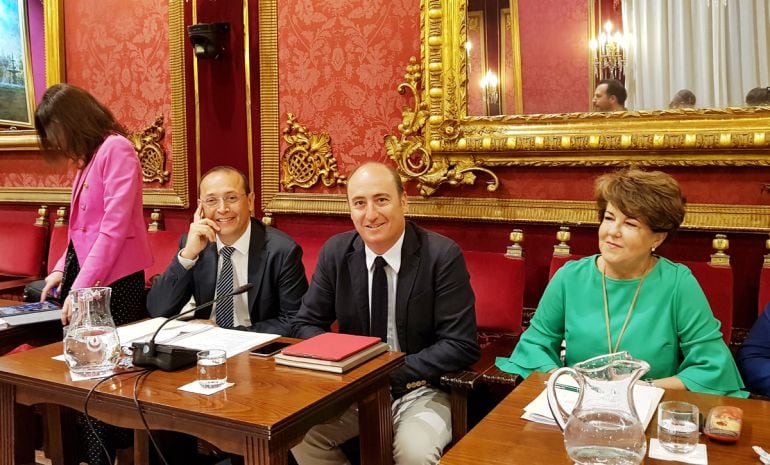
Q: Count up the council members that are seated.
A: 3